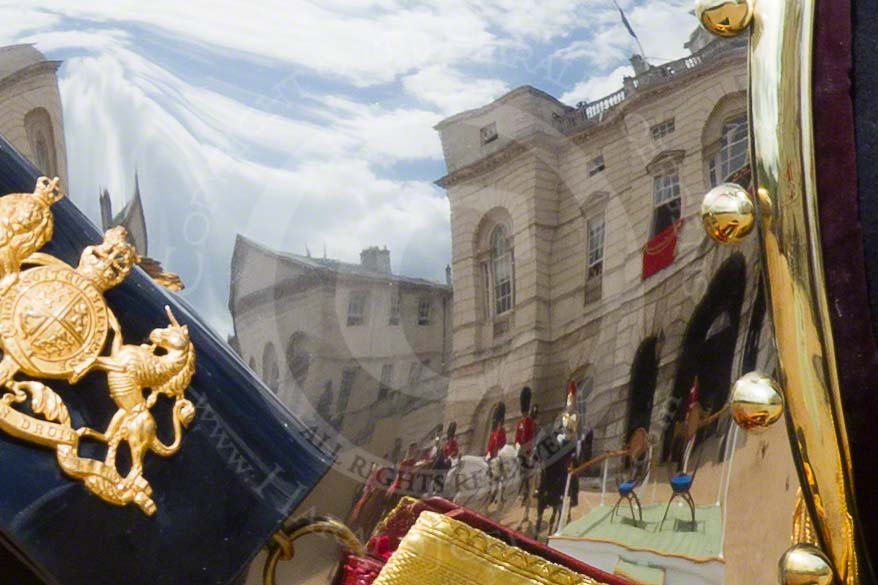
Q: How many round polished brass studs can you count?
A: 4